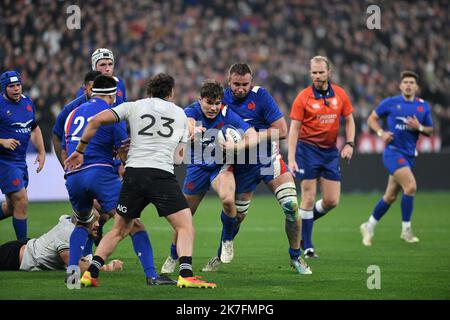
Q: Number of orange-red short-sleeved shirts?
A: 1